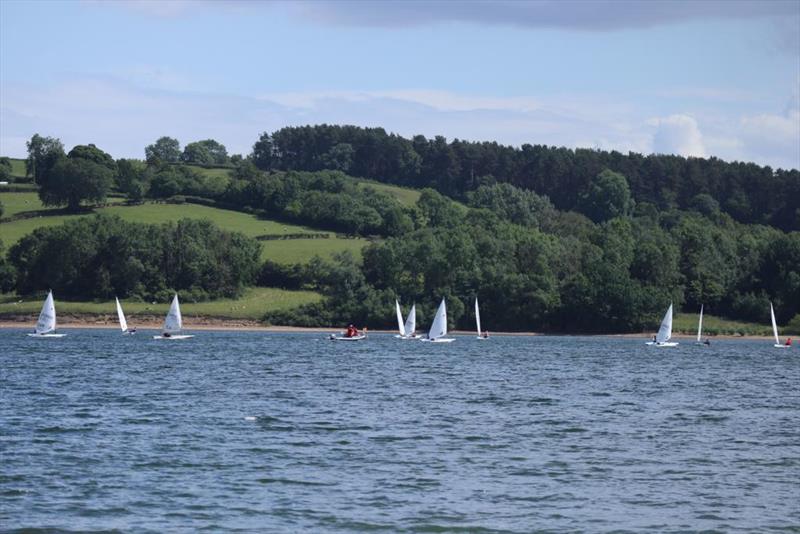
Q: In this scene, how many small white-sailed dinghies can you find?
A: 10